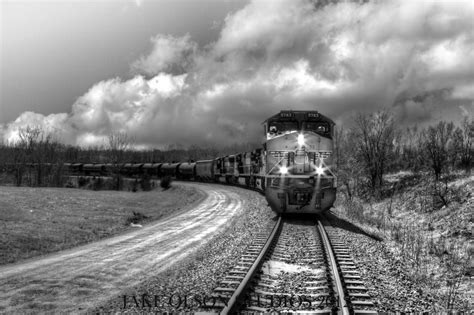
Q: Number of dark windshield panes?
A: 2